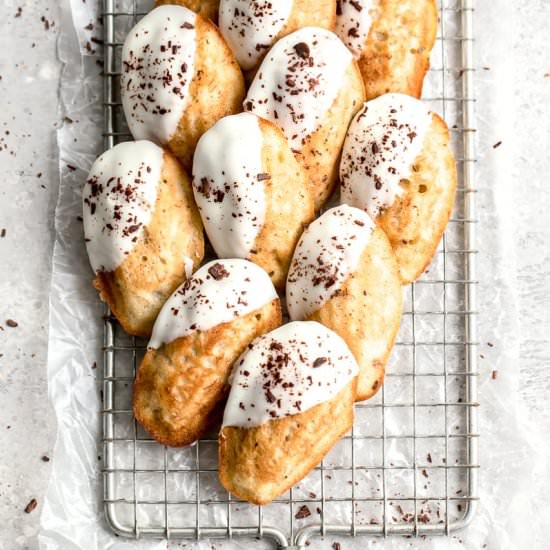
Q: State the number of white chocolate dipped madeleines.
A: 10